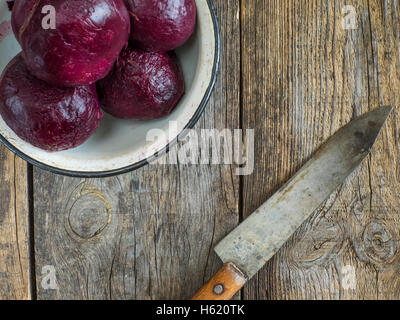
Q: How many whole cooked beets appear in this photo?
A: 4